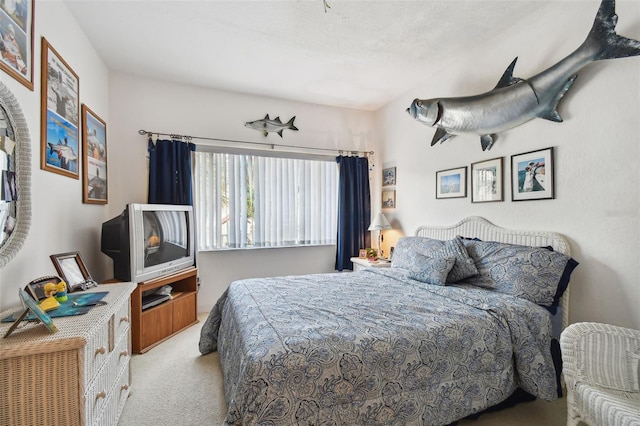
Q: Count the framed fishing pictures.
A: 3